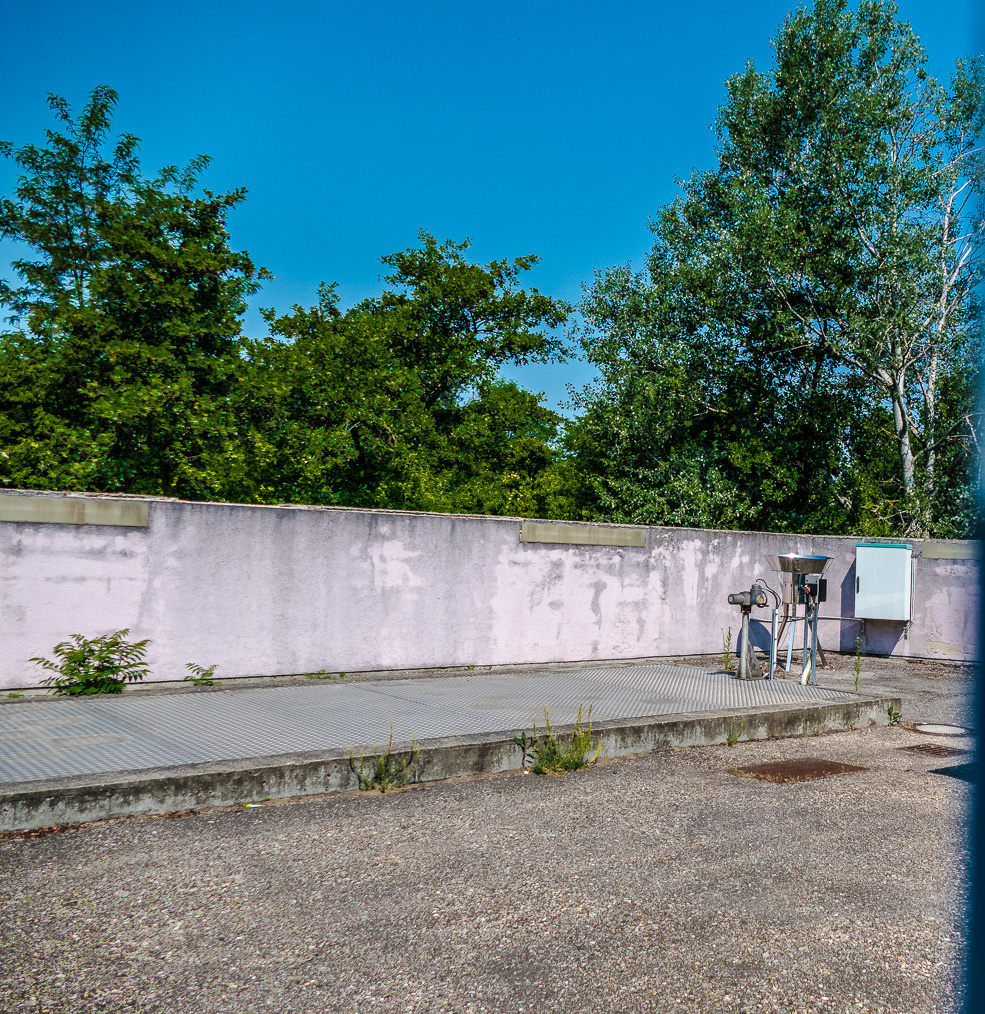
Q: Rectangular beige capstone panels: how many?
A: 3